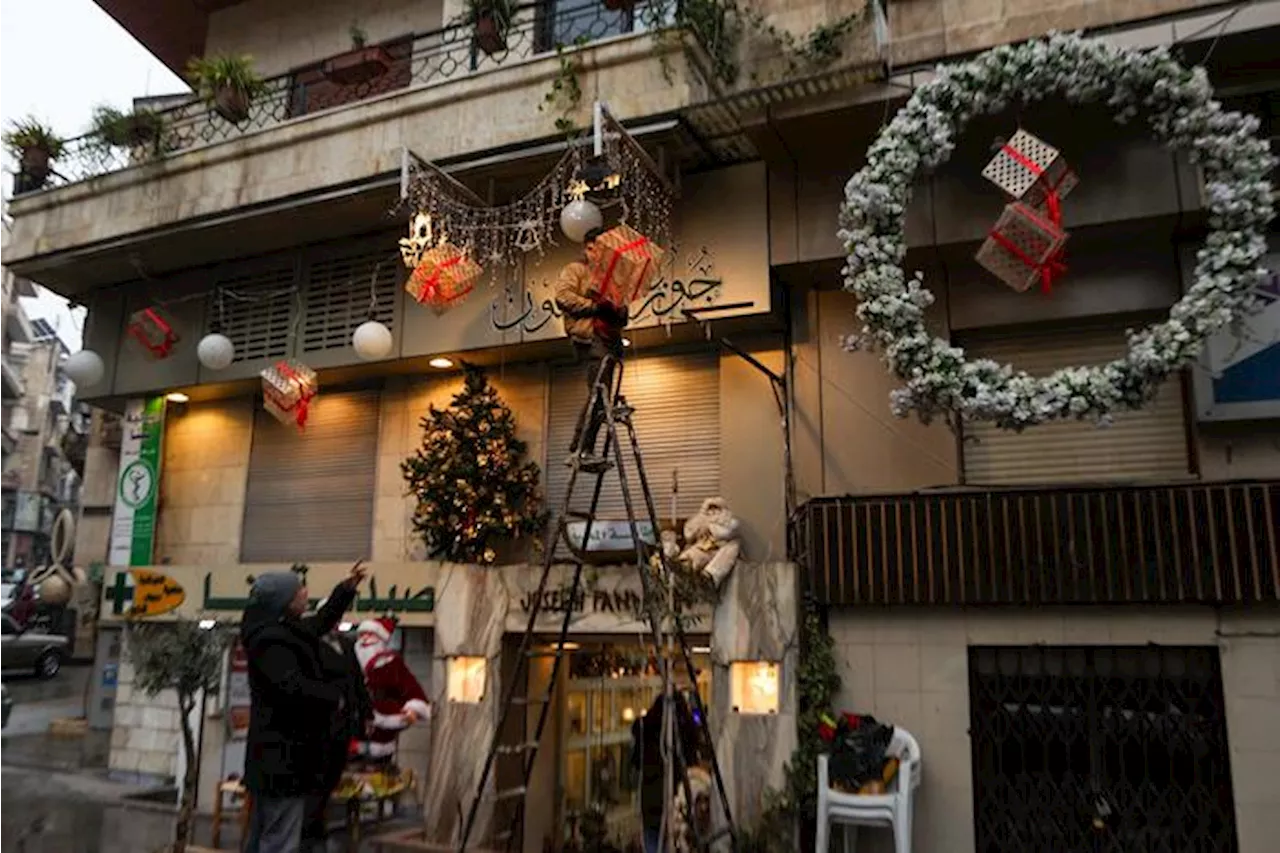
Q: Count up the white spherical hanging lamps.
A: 4